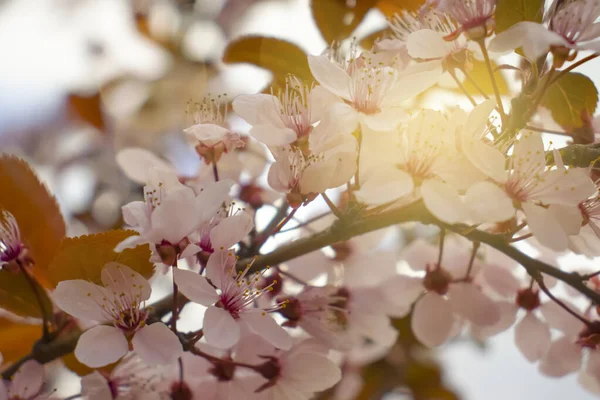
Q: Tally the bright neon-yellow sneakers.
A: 0